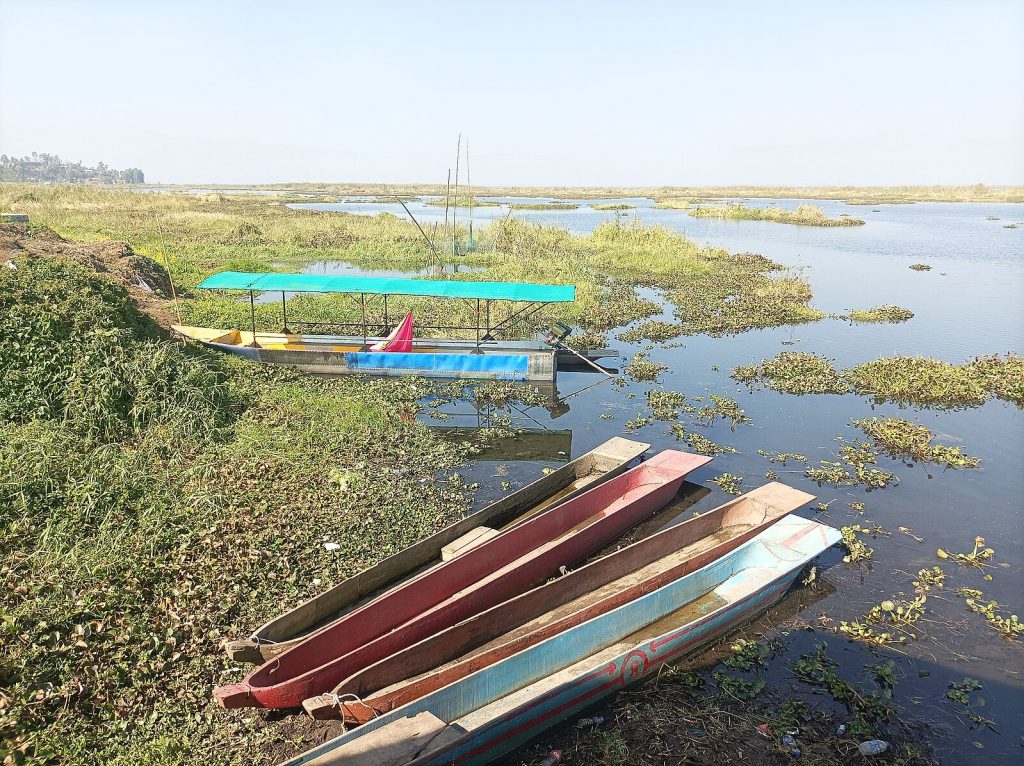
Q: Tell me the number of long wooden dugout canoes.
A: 4